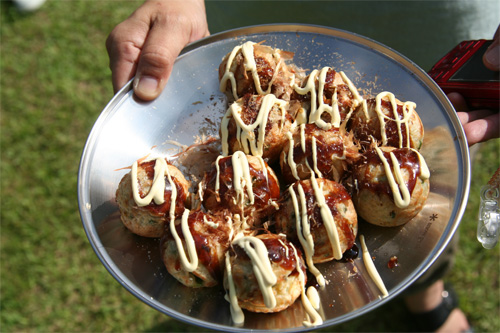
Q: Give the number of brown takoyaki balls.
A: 11